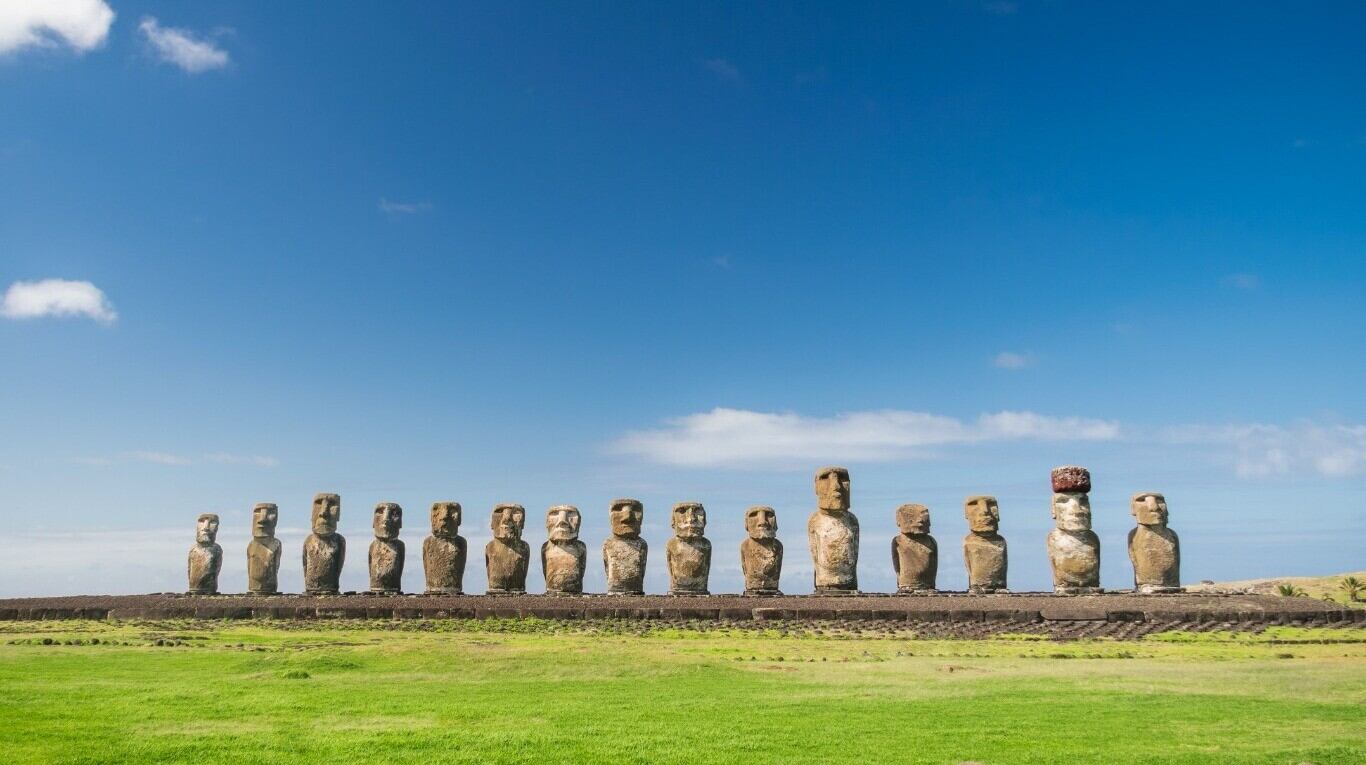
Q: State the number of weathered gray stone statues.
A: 15